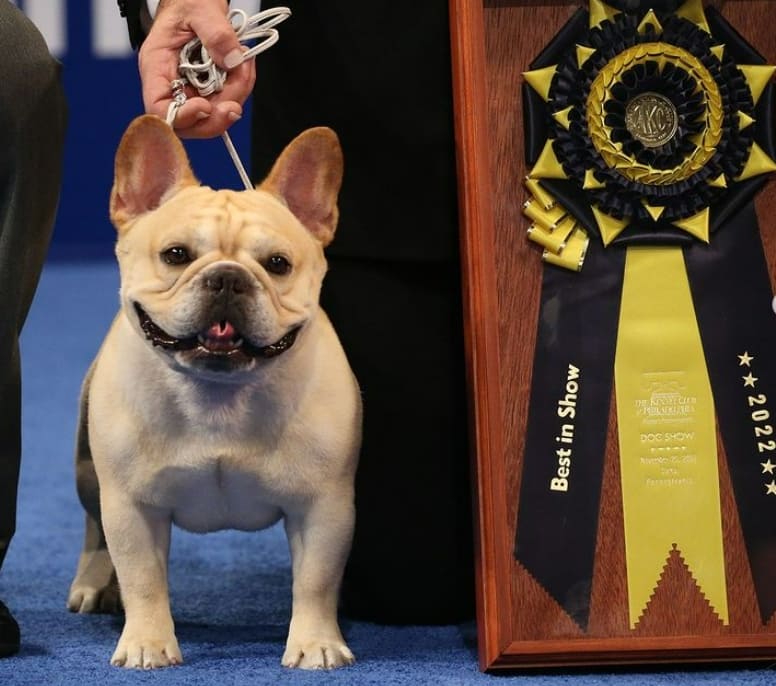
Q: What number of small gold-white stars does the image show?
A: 4